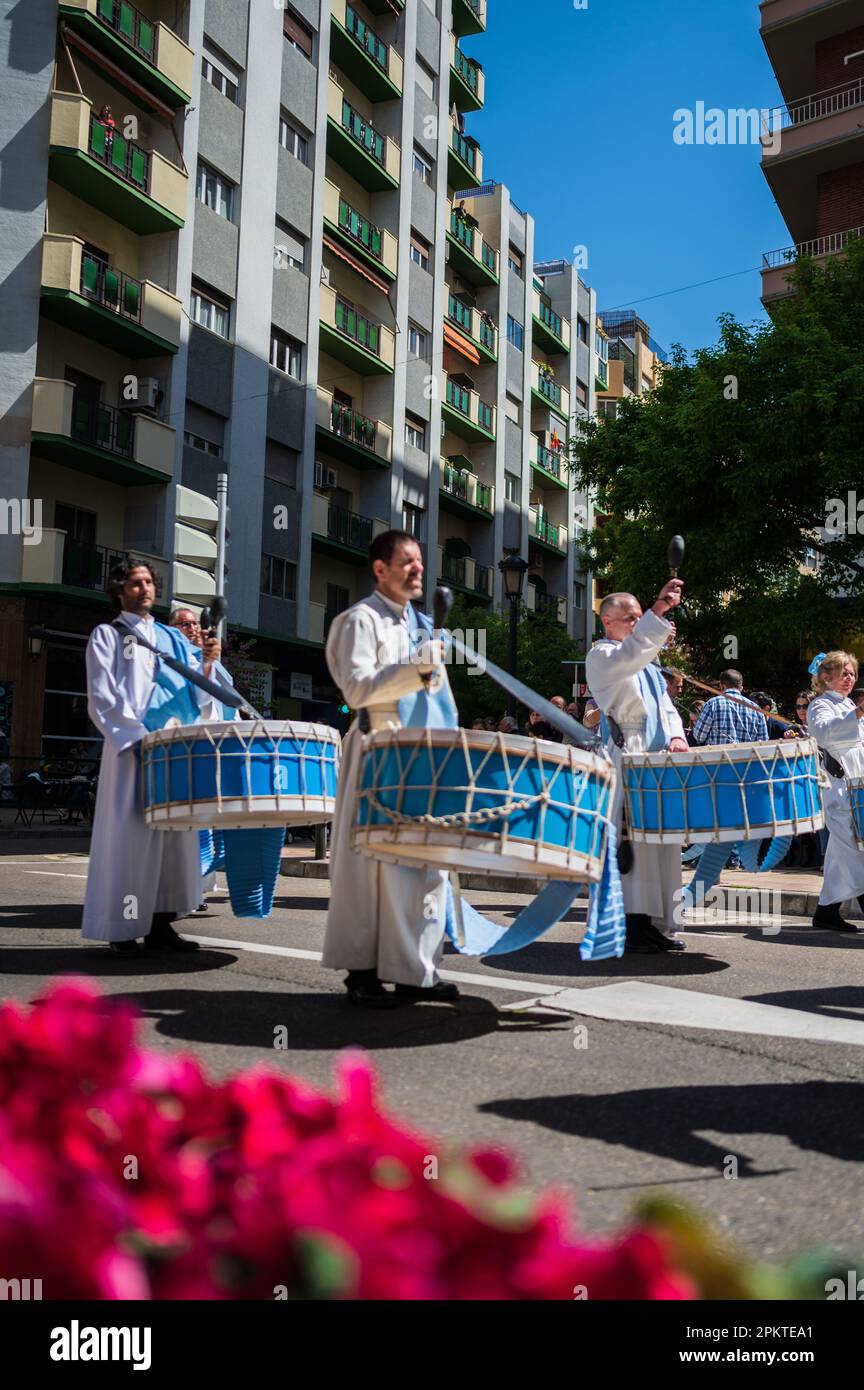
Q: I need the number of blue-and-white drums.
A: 4